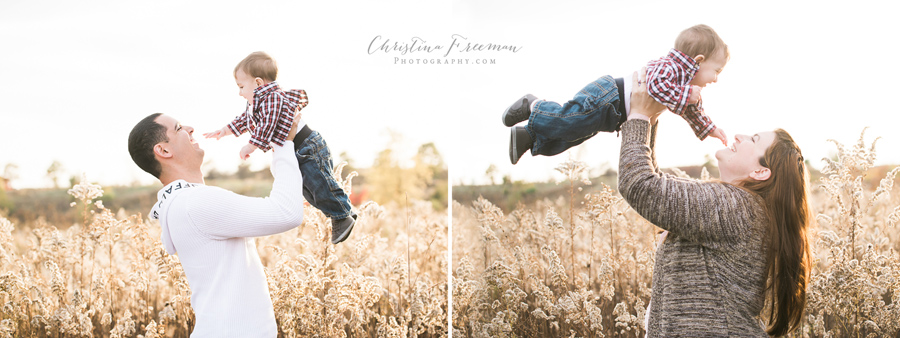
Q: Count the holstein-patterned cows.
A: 0